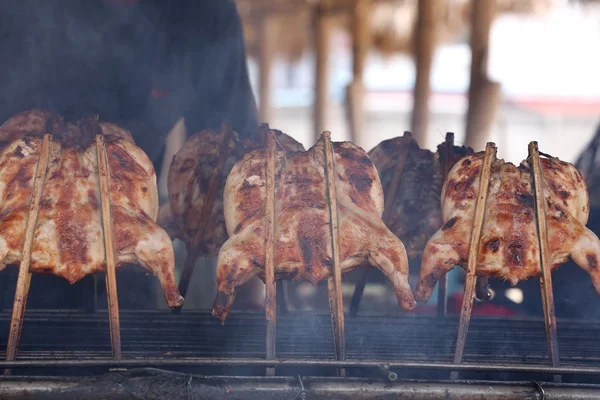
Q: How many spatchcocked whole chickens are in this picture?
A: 6